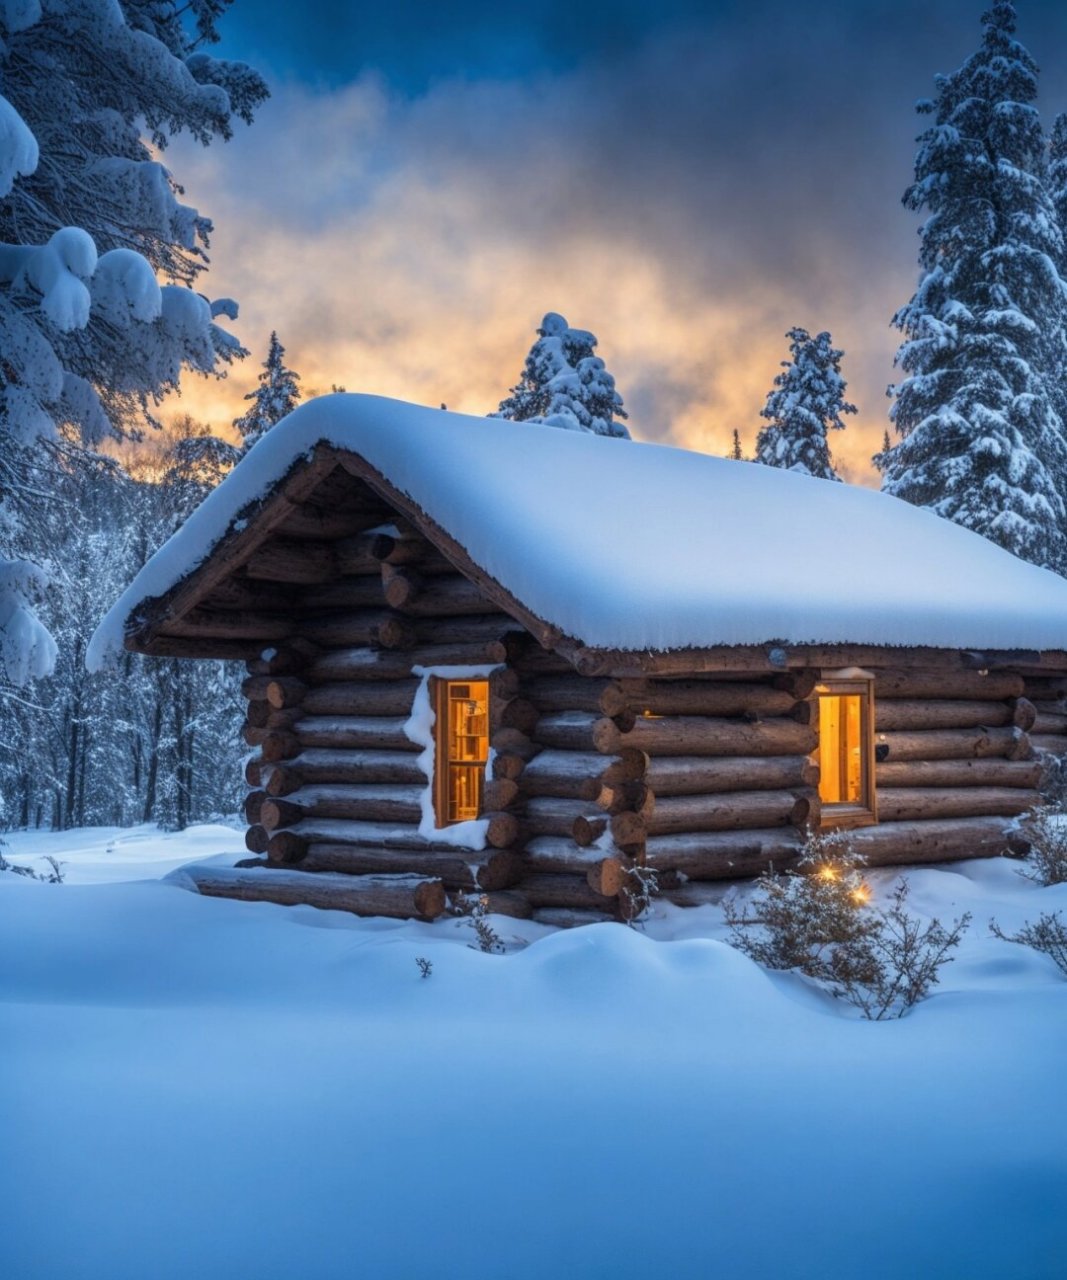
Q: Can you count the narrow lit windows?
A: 2